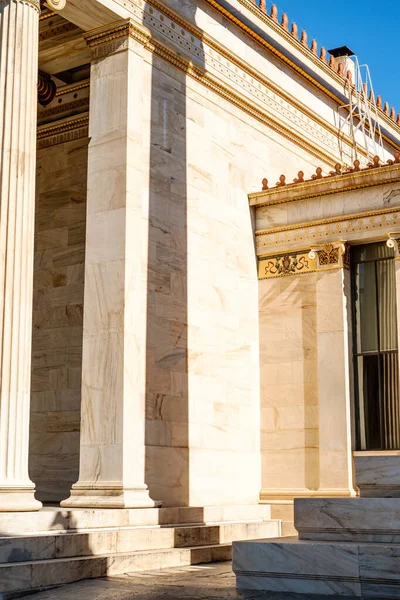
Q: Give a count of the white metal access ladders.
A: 1